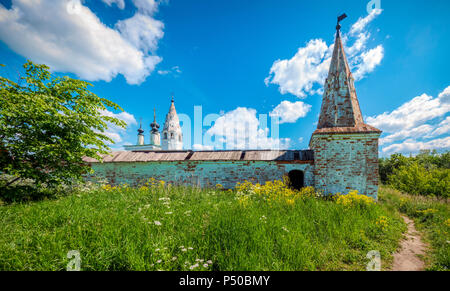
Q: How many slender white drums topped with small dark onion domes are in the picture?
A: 2